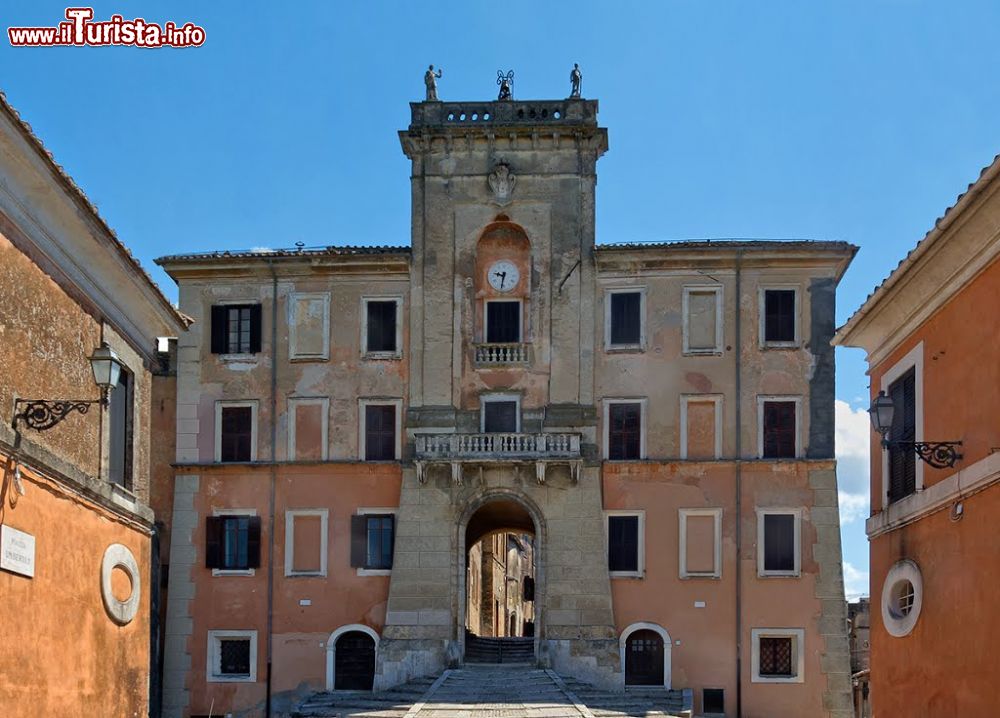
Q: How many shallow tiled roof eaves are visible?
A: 4